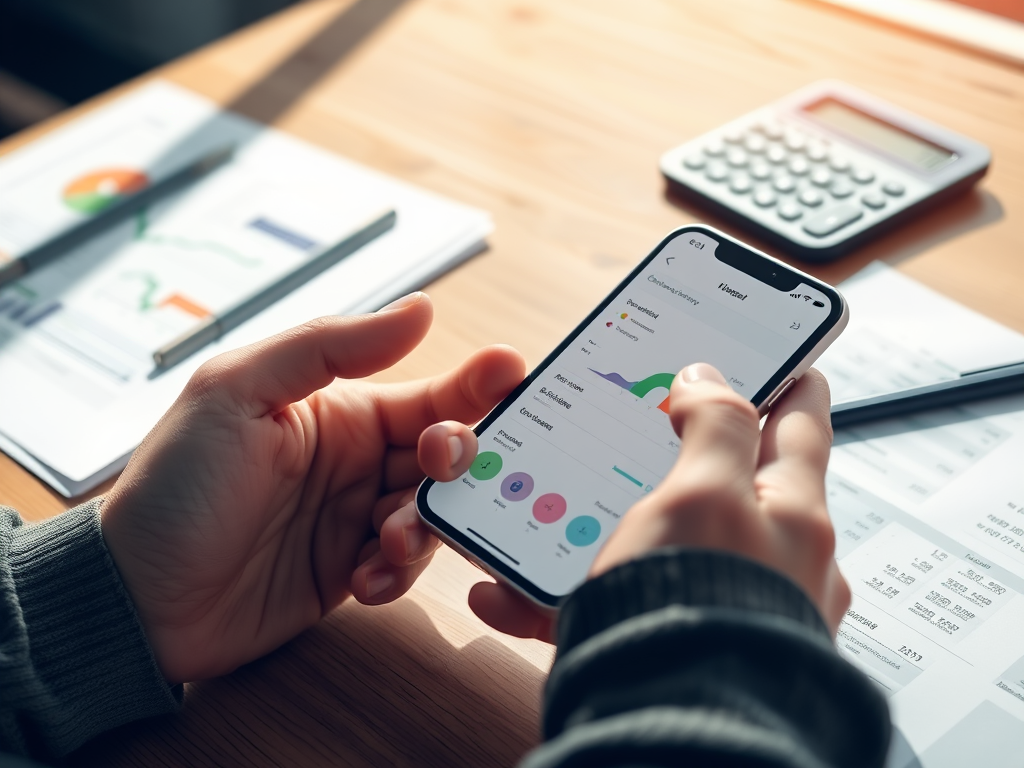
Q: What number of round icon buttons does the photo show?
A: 4